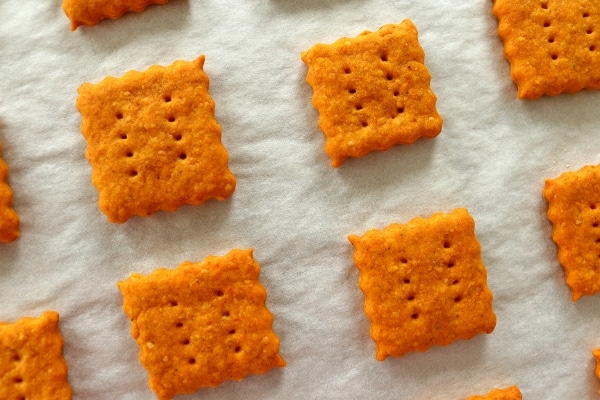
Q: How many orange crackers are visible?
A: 11